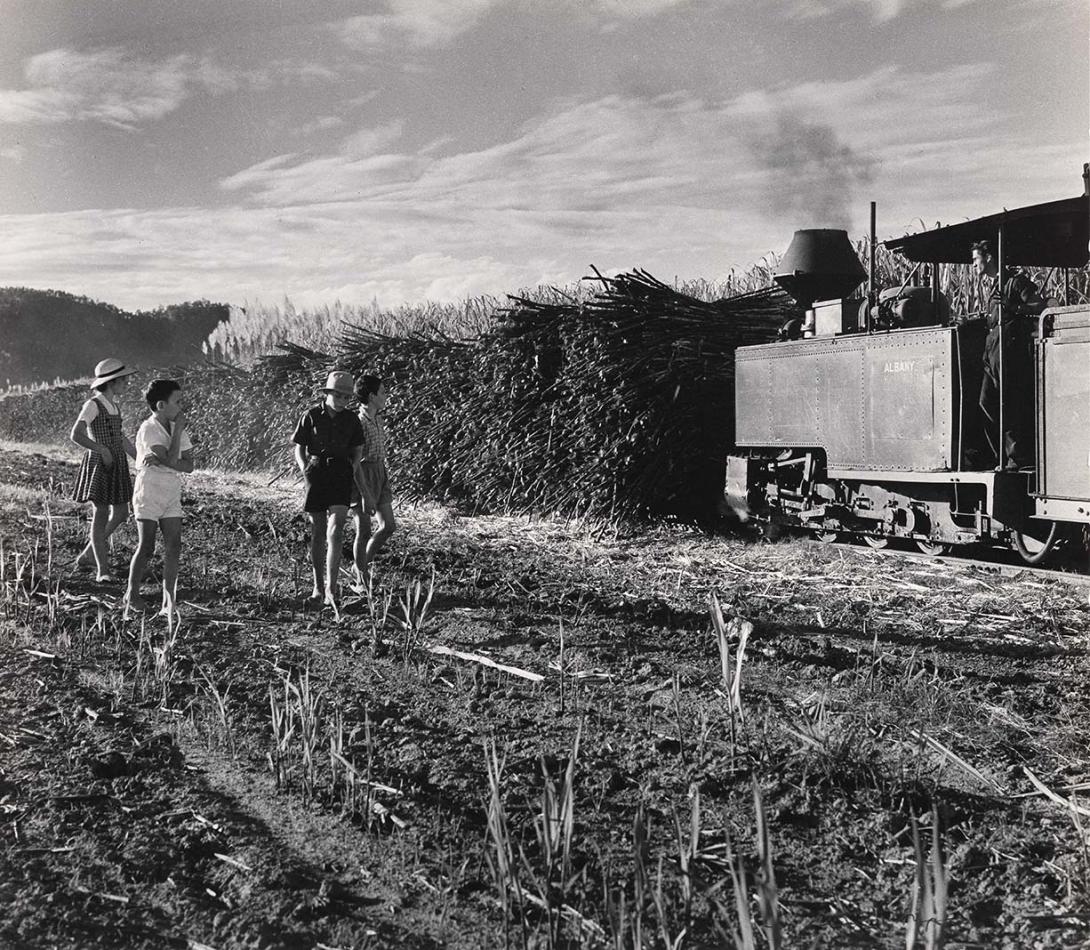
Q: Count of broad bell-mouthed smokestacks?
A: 1